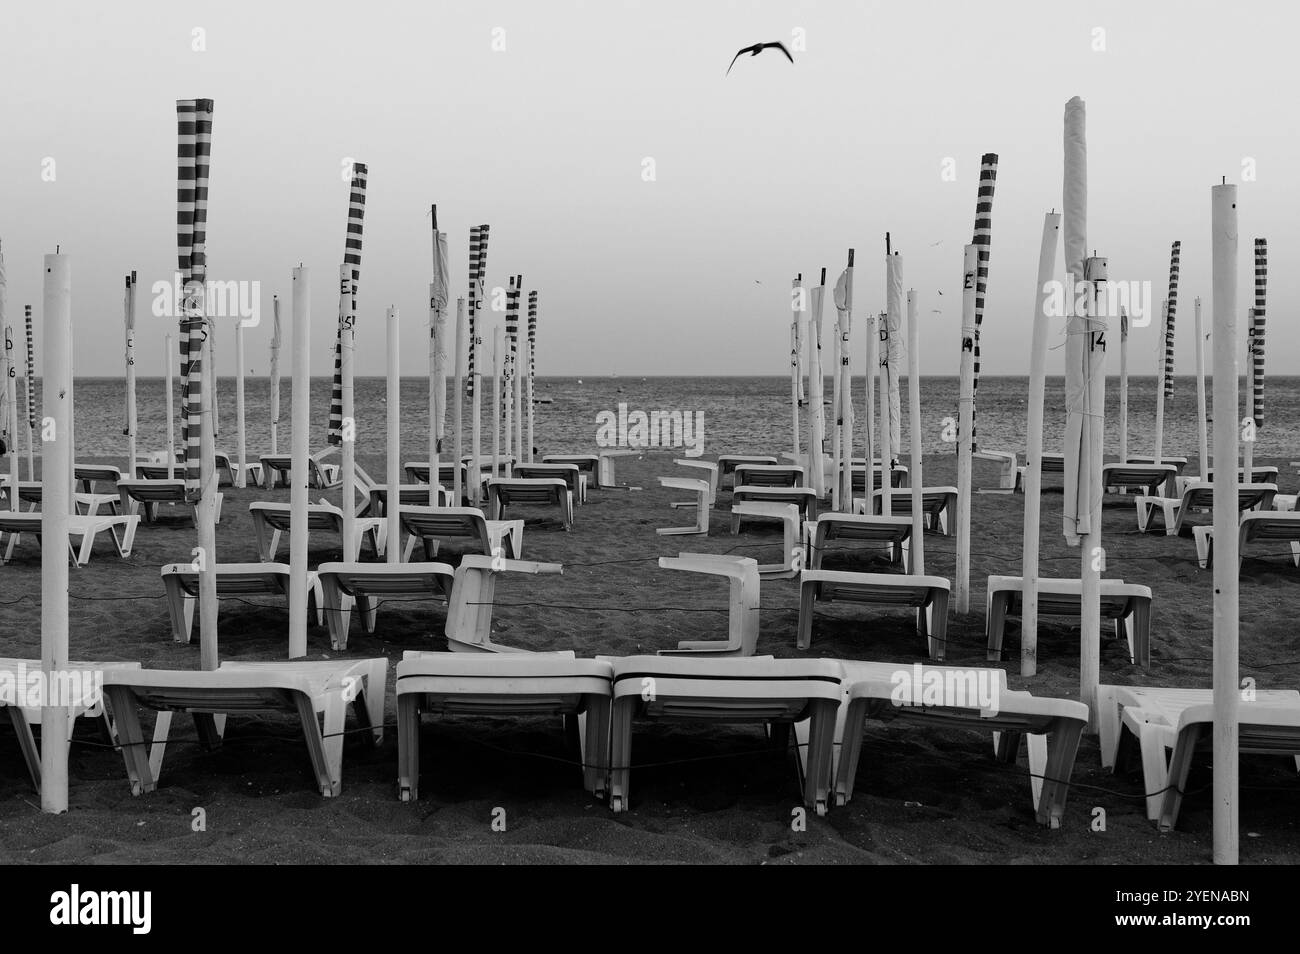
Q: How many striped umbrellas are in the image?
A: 9